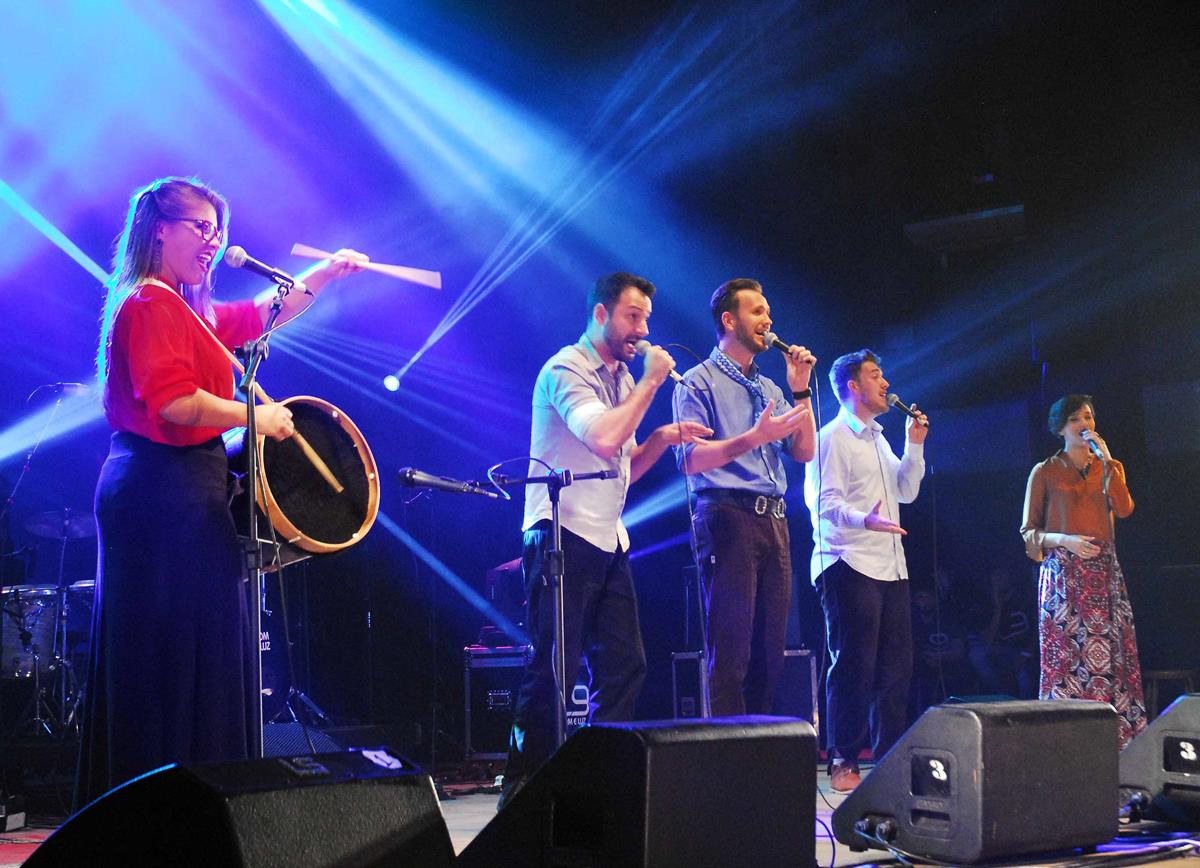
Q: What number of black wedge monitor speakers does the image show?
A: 4